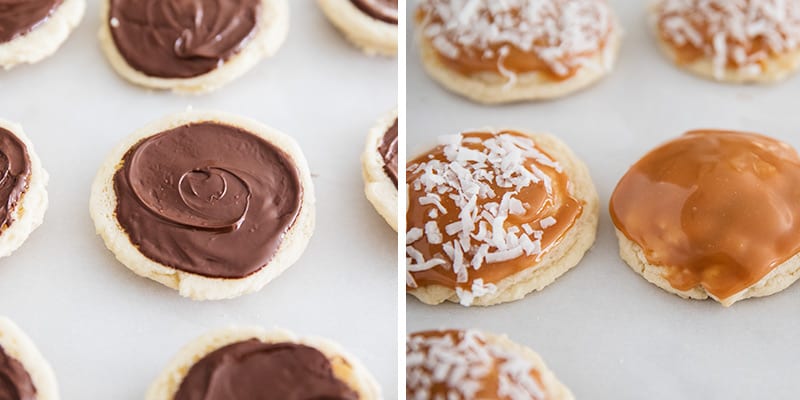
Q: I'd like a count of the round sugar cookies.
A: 13